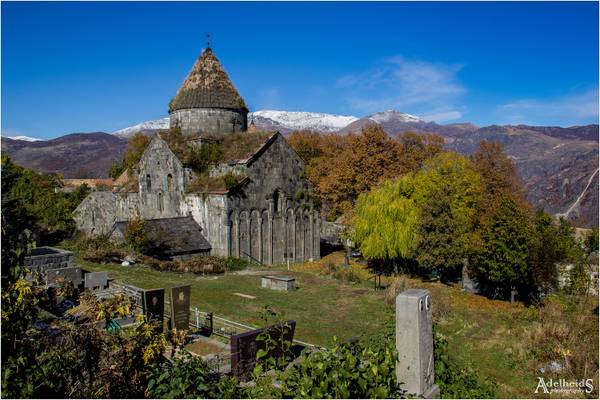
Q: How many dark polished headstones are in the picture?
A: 3